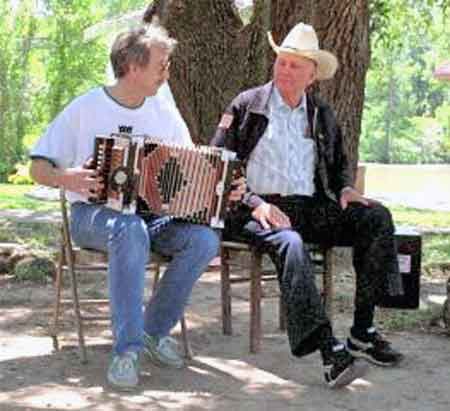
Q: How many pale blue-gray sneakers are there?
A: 2